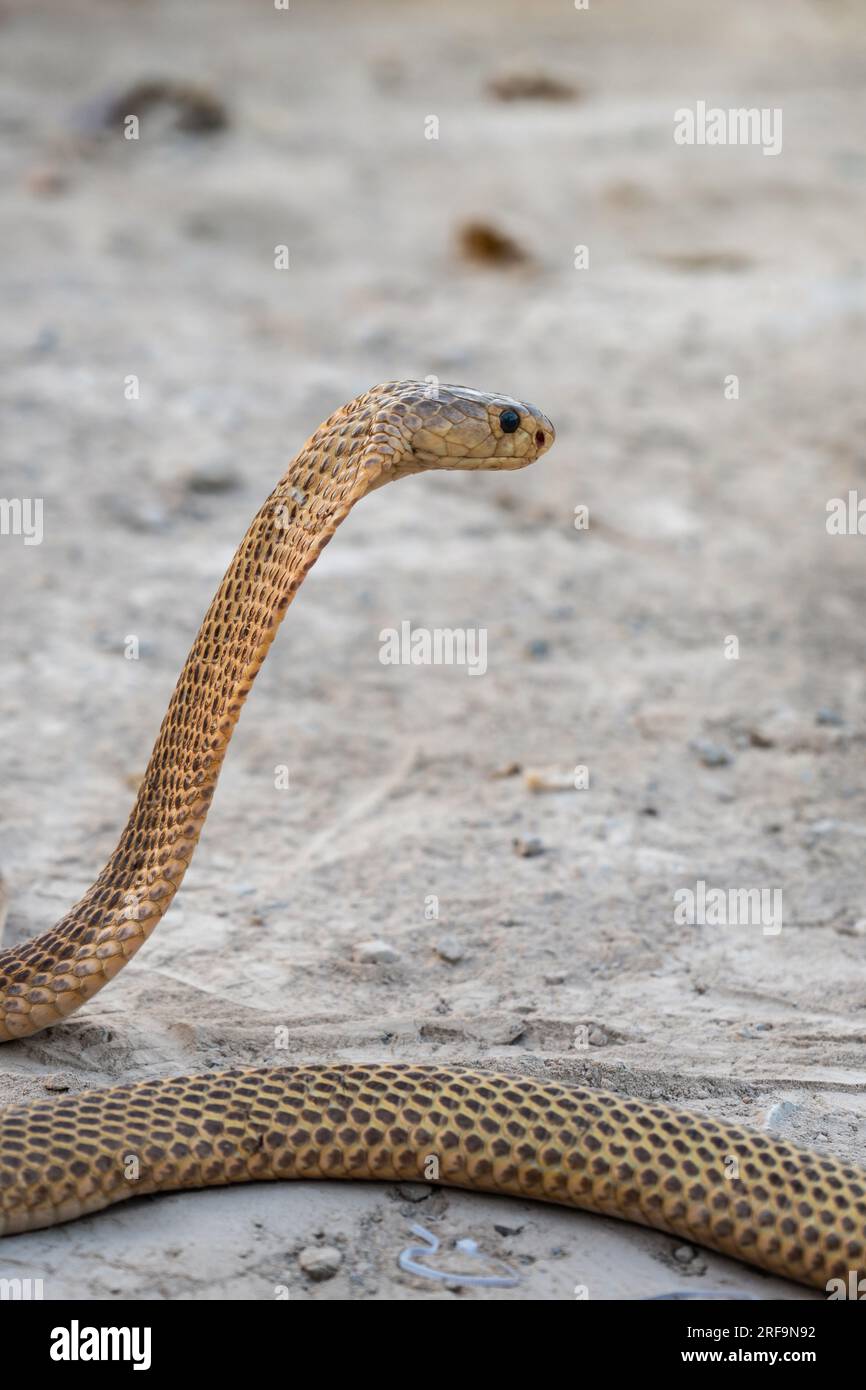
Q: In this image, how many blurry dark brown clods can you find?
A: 3